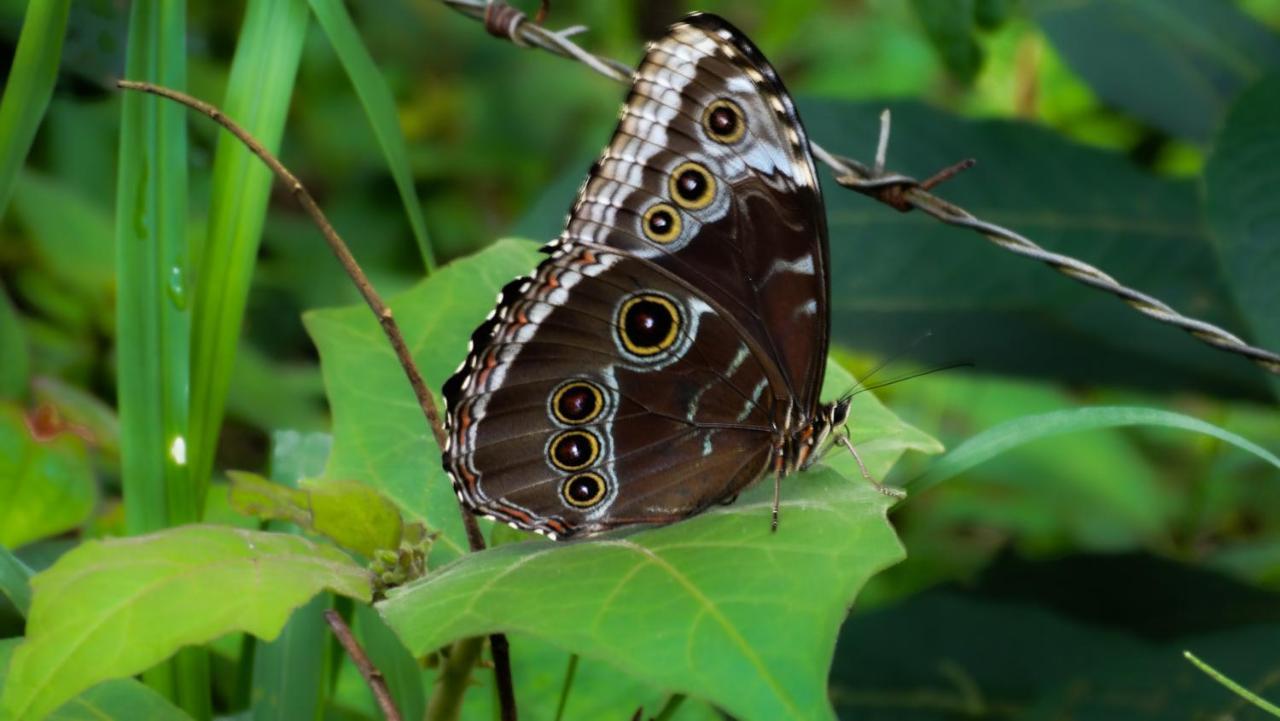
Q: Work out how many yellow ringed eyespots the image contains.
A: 7